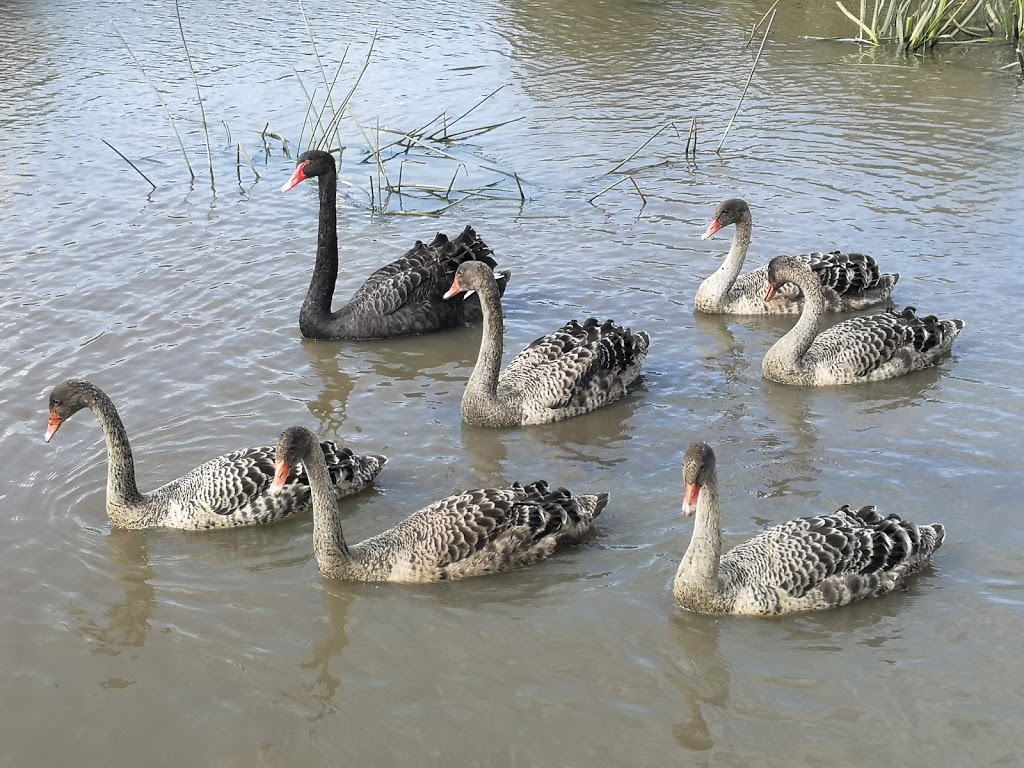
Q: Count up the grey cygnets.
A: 6